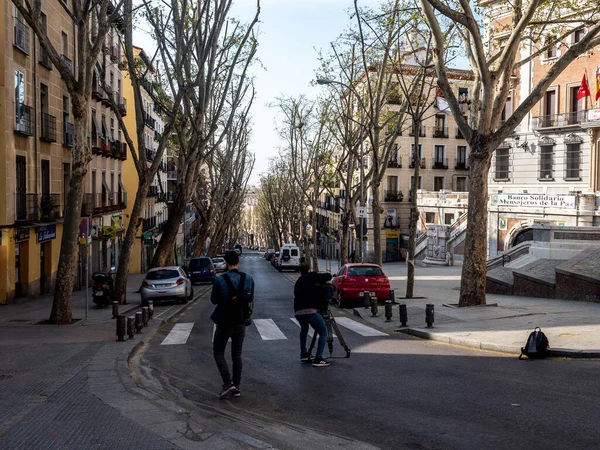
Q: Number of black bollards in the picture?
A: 12